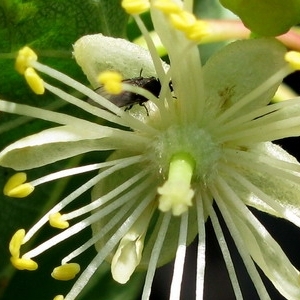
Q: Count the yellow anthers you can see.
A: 14